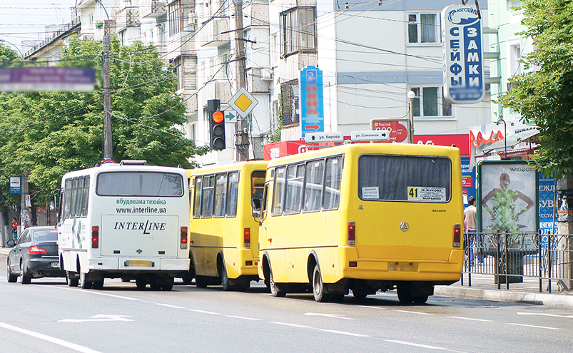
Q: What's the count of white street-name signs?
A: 2